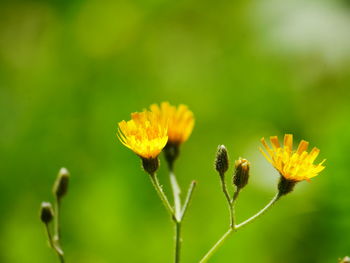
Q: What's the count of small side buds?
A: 4